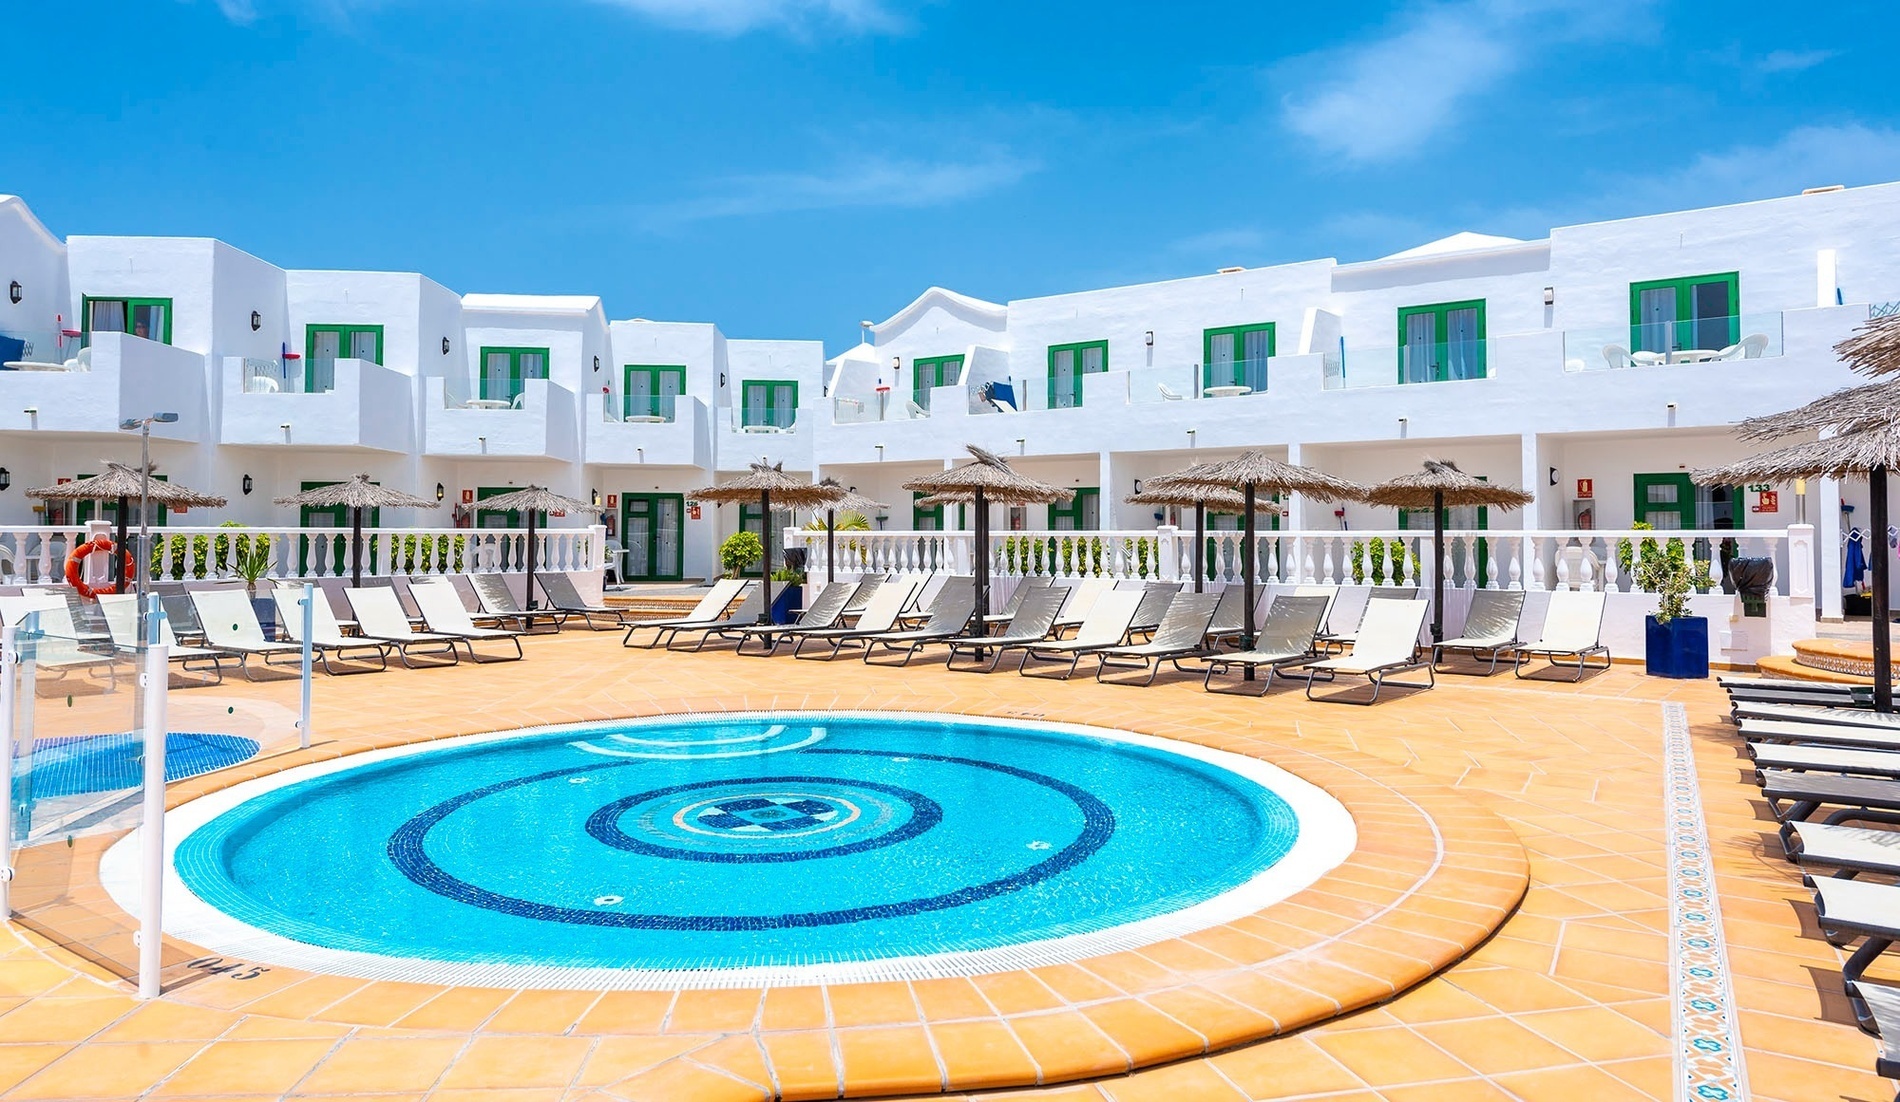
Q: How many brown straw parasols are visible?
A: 13